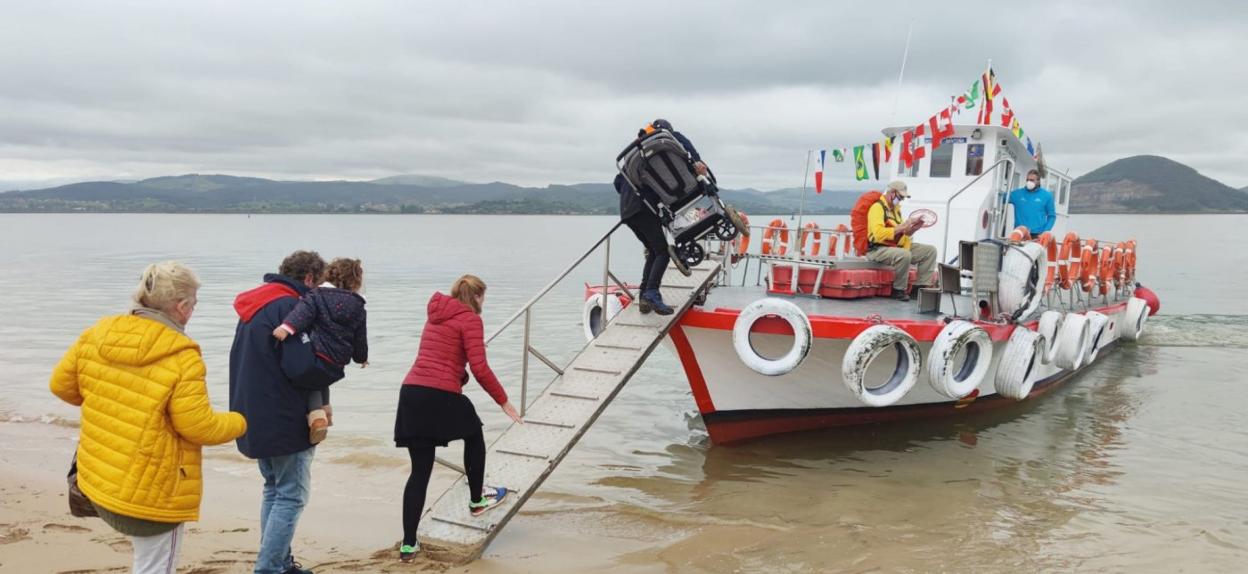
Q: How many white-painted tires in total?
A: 10